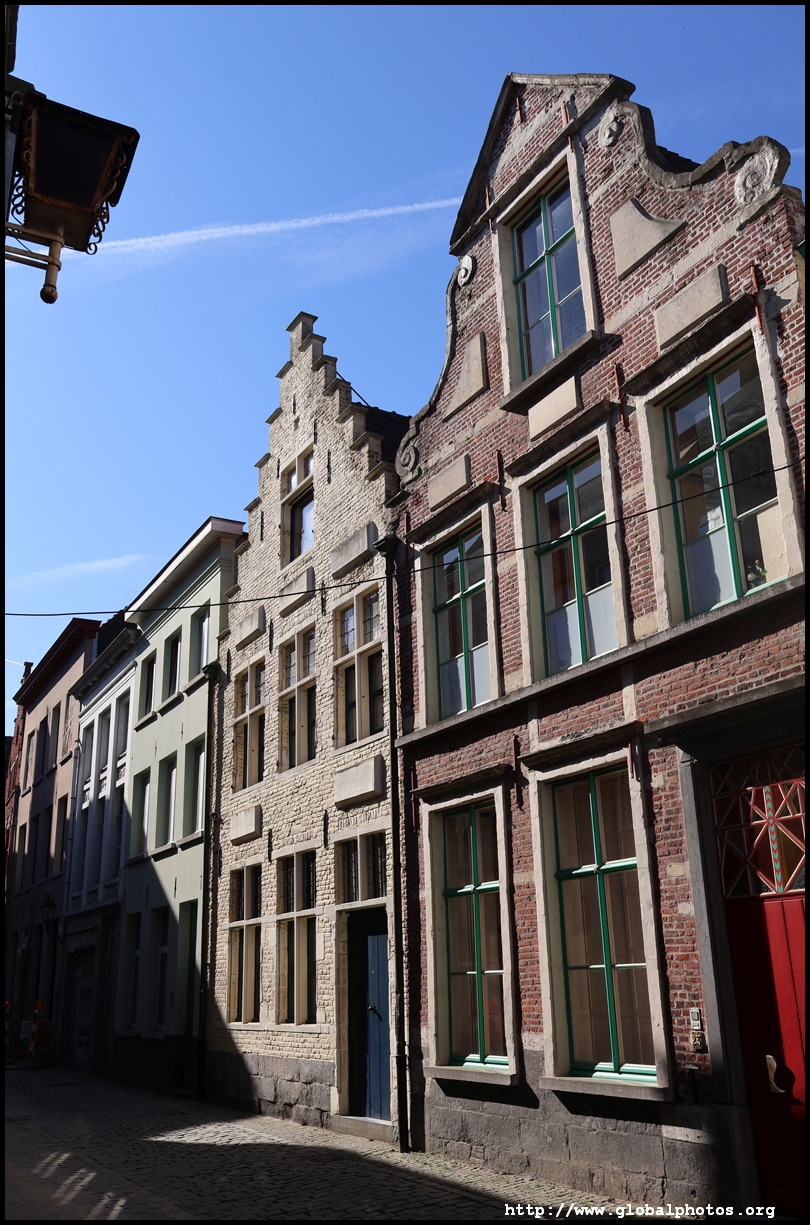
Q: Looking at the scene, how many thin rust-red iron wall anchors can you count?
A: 10